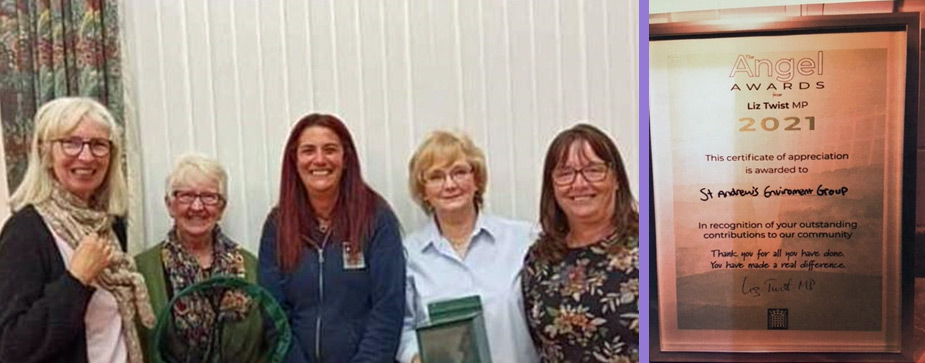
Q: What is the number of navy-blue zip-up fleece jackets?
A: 1